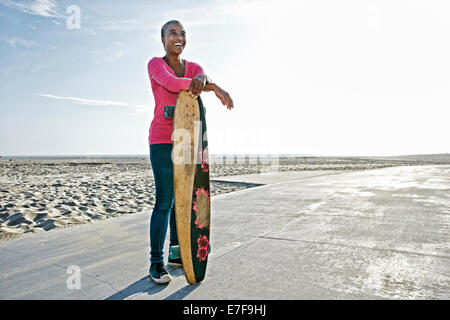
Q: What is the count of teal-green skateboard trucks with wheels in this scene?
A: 2